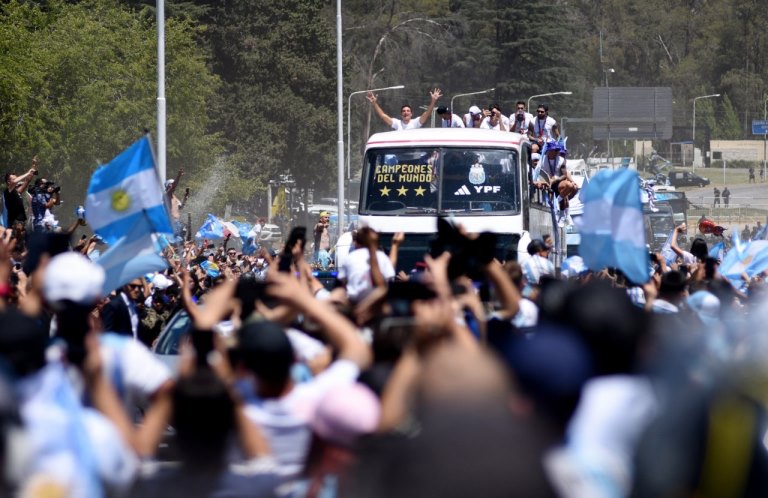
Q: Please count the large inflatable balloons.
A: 0